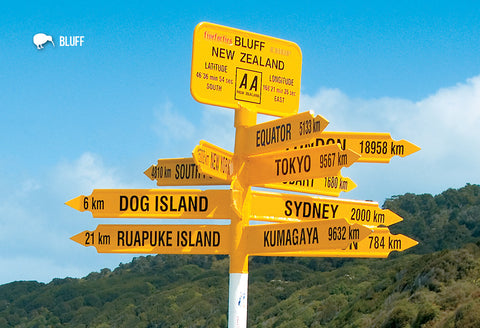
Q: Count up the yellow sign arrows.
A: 11